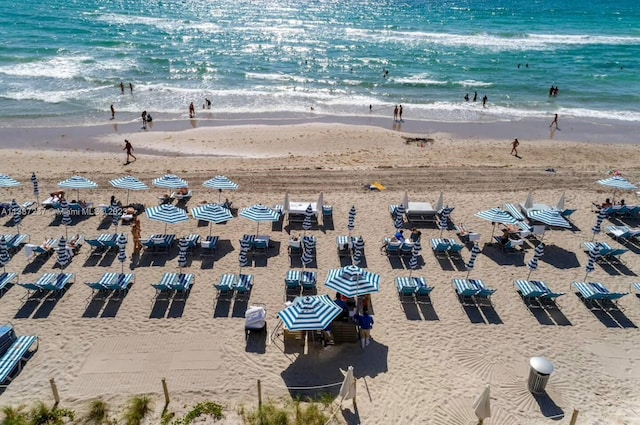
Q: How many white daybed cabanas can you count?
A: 3